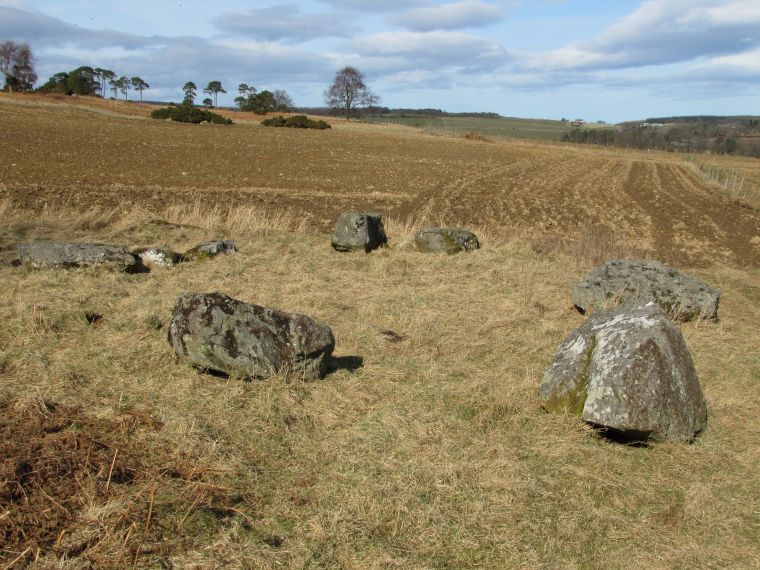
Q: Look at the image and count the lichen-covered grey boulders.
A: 8